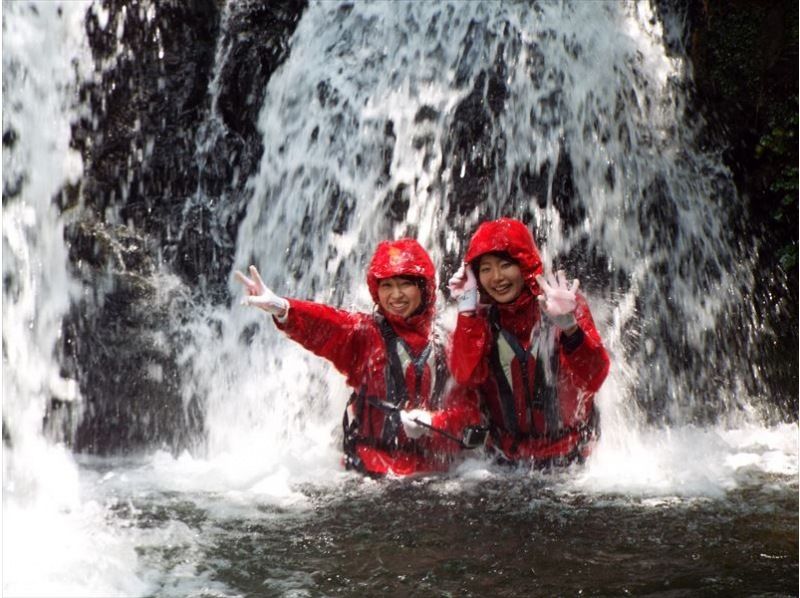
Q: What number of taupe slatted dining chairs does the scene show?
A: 0